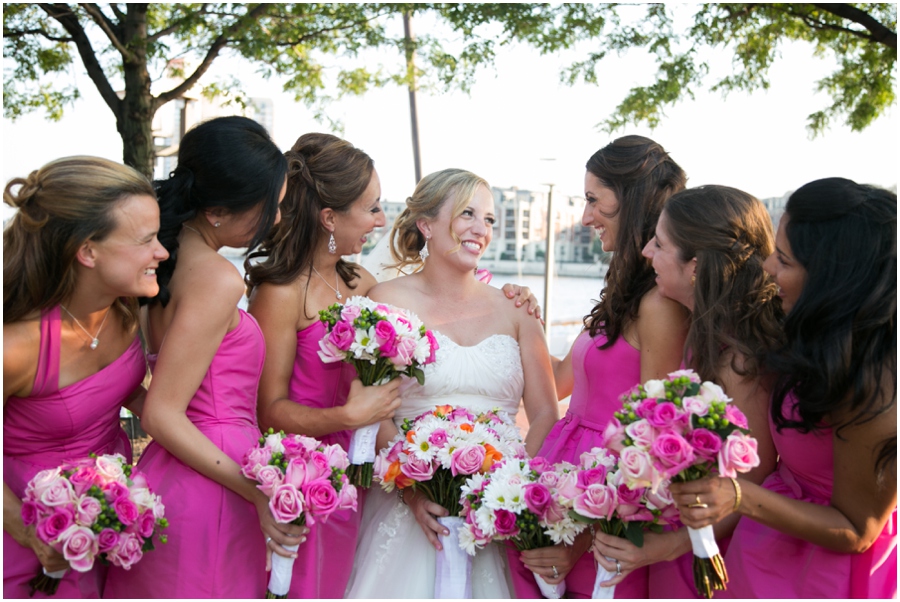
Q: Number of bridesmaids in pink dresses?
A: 6